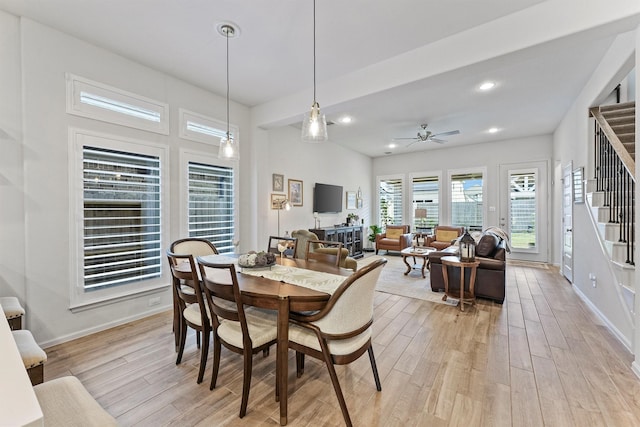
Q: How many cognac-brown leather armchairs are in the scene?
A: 2